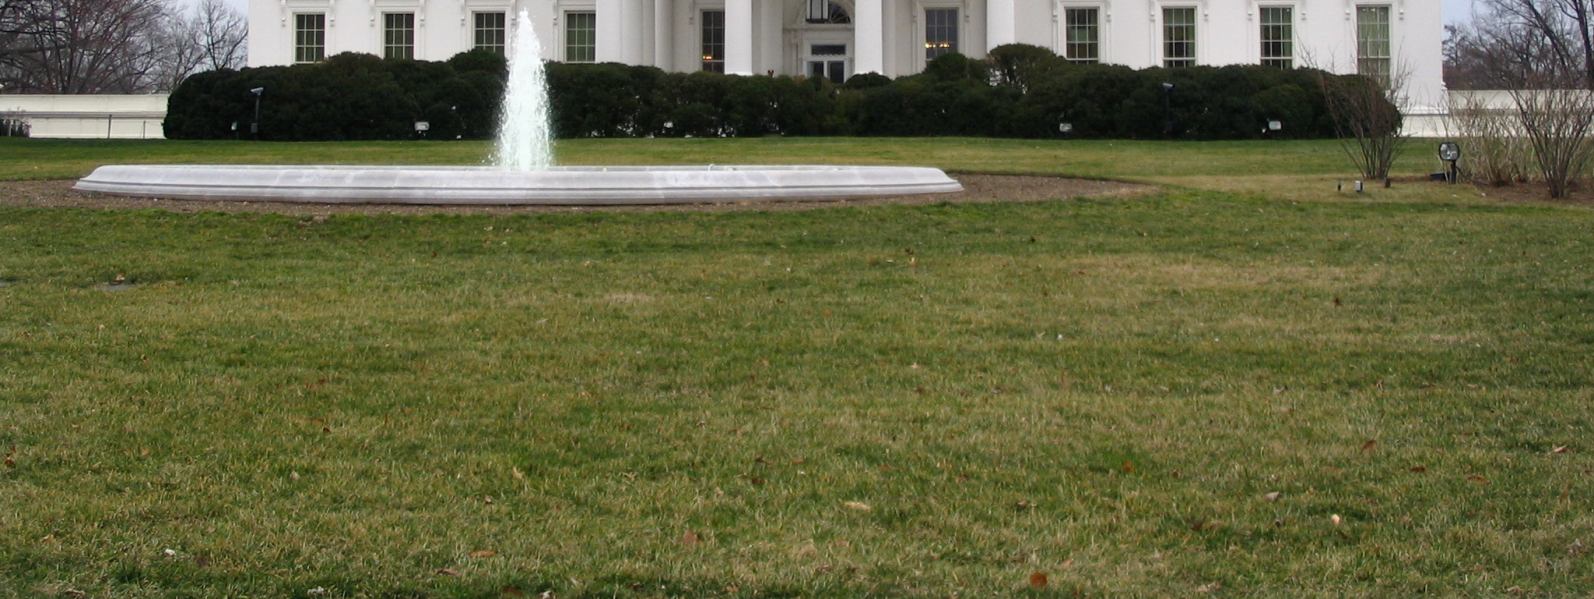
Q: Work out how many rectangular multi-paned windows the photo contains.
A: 10